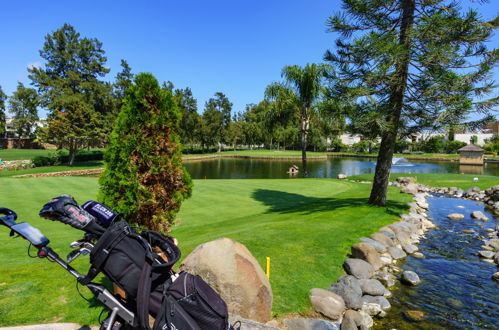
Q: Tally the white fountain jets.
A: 1